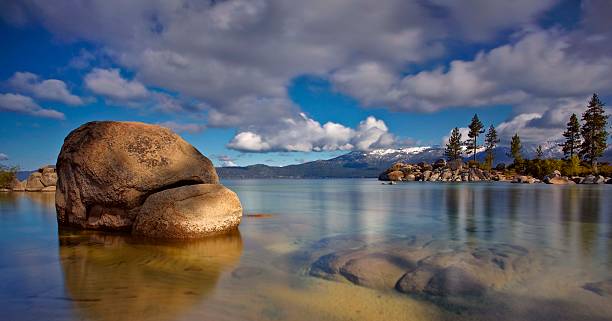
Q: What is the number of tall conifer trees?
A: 6